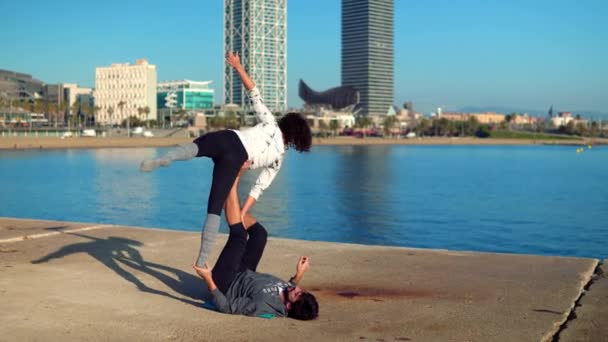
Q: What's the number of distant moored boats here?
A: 0